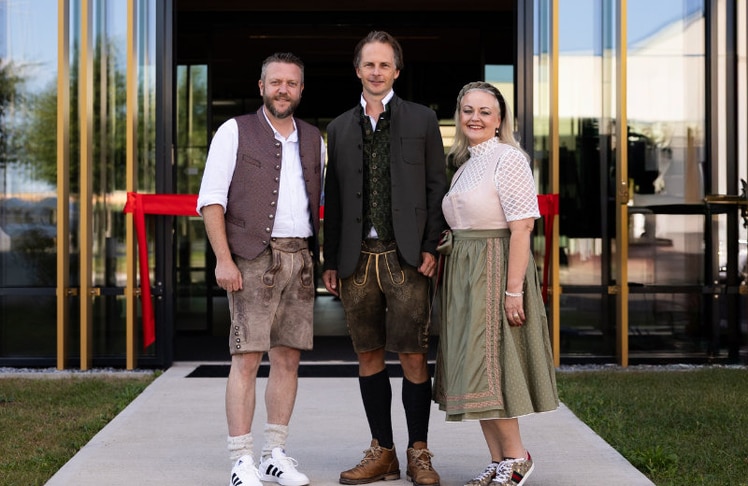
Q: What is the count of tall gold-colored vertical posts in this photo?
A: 5